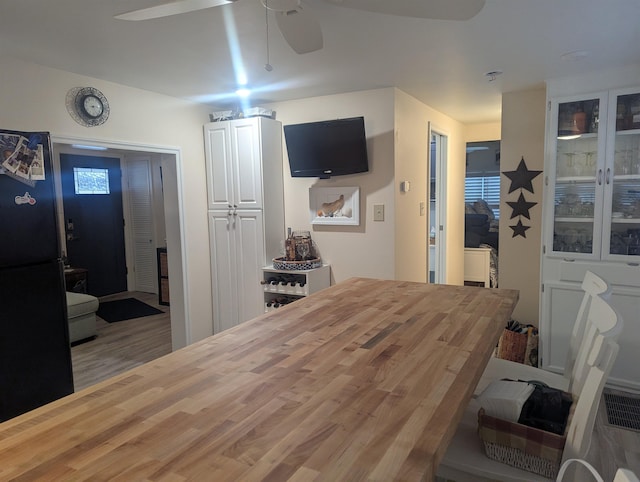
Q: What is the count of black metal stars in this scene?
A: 3